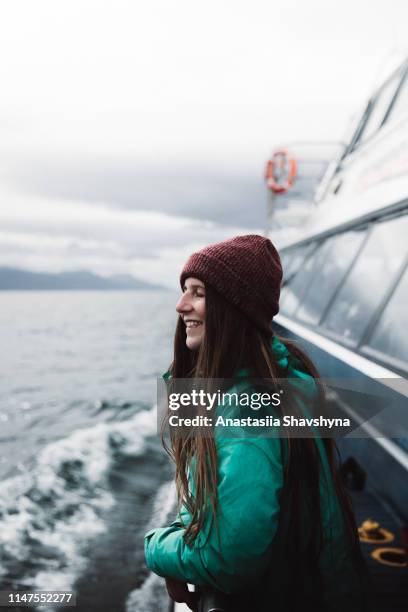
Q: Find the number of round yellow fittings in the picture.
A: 2